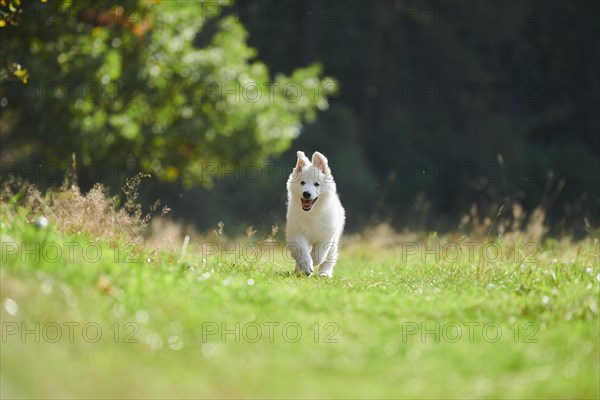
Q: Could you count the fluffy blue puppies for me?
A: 0